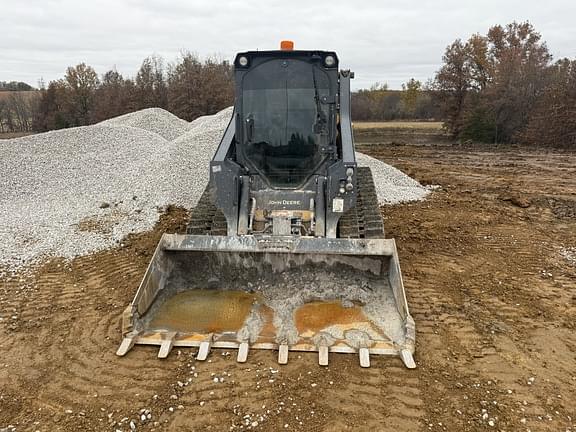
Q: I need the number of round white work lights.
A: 2